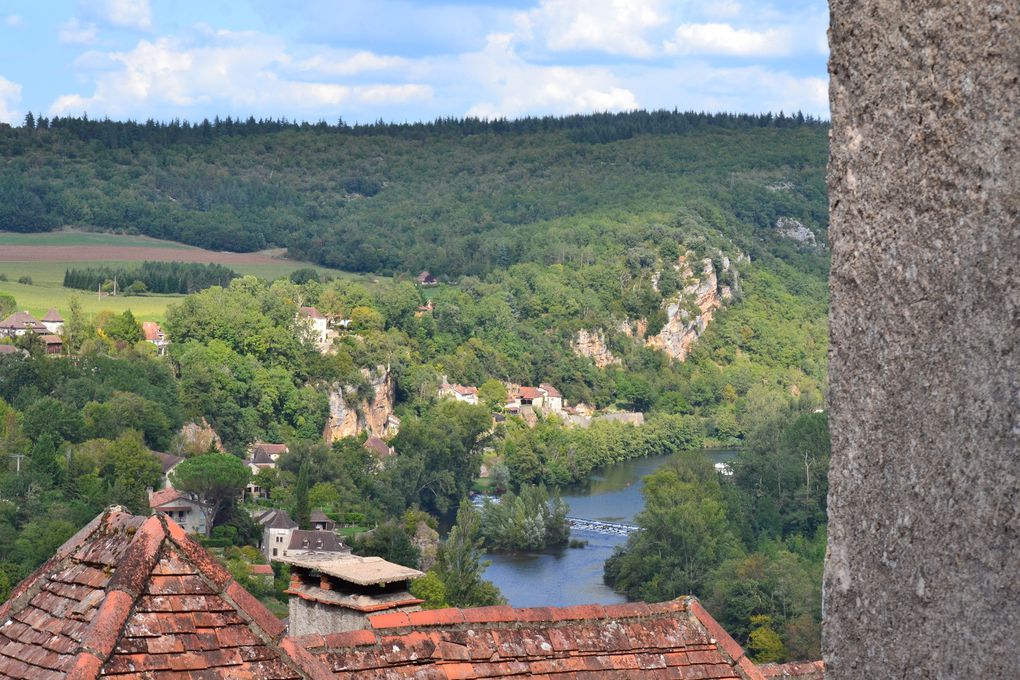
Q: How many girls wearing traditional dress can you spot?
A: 0